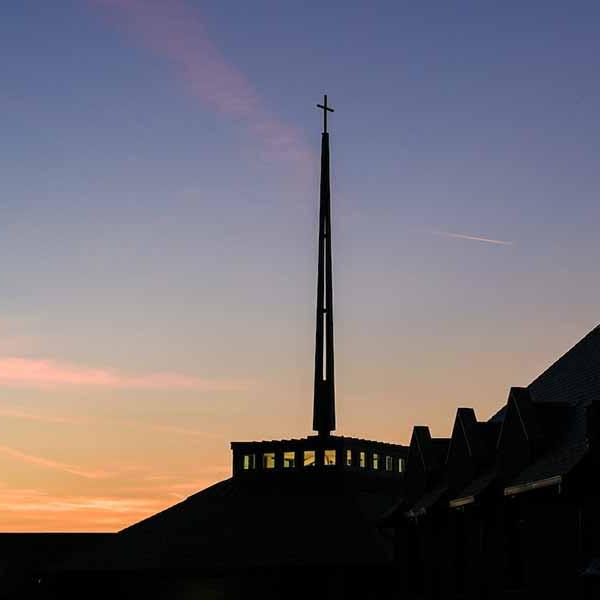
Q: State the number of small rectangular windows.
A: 10